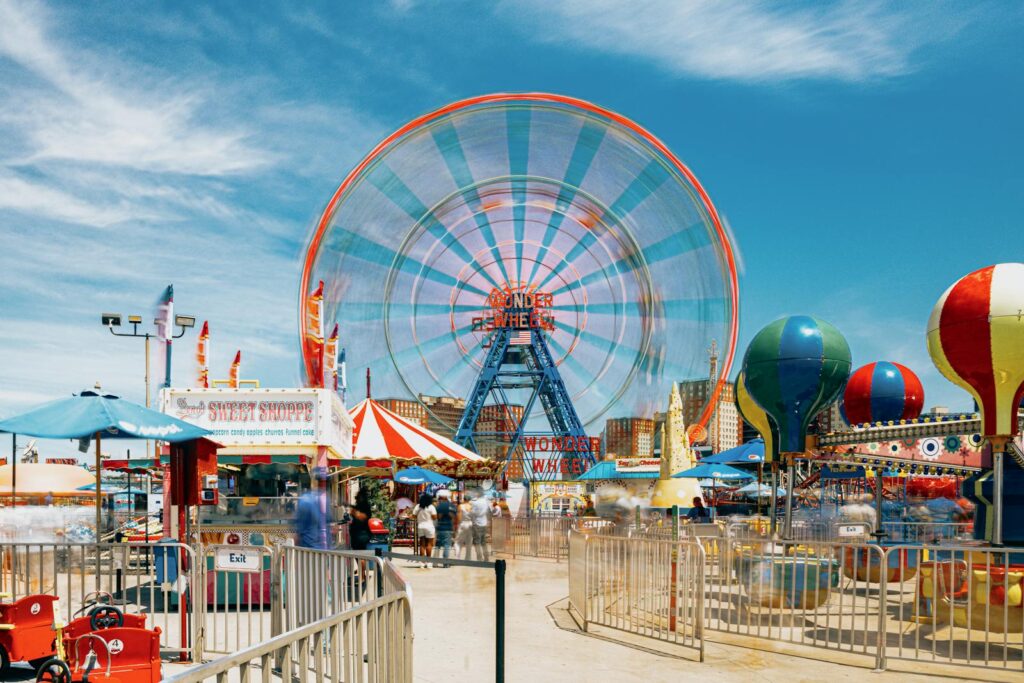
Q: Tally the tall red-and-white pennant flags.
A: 4